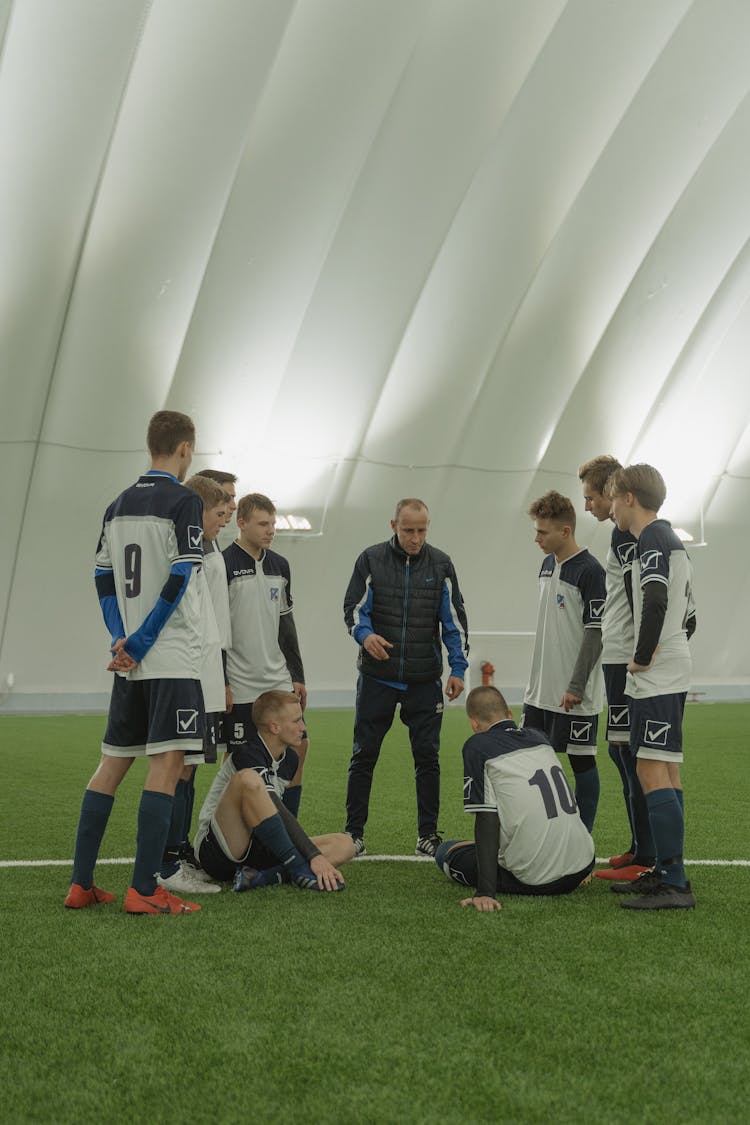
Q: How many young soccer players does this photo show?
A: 9